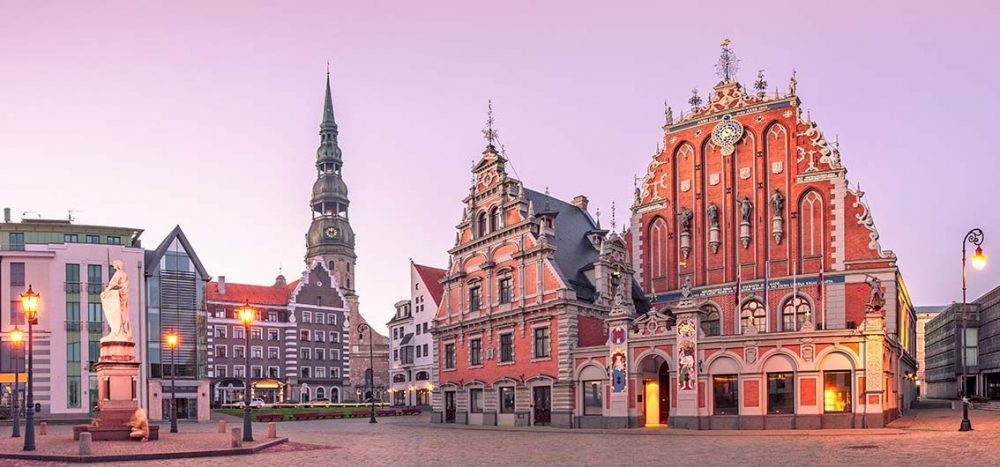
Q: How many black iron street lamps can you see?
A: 6